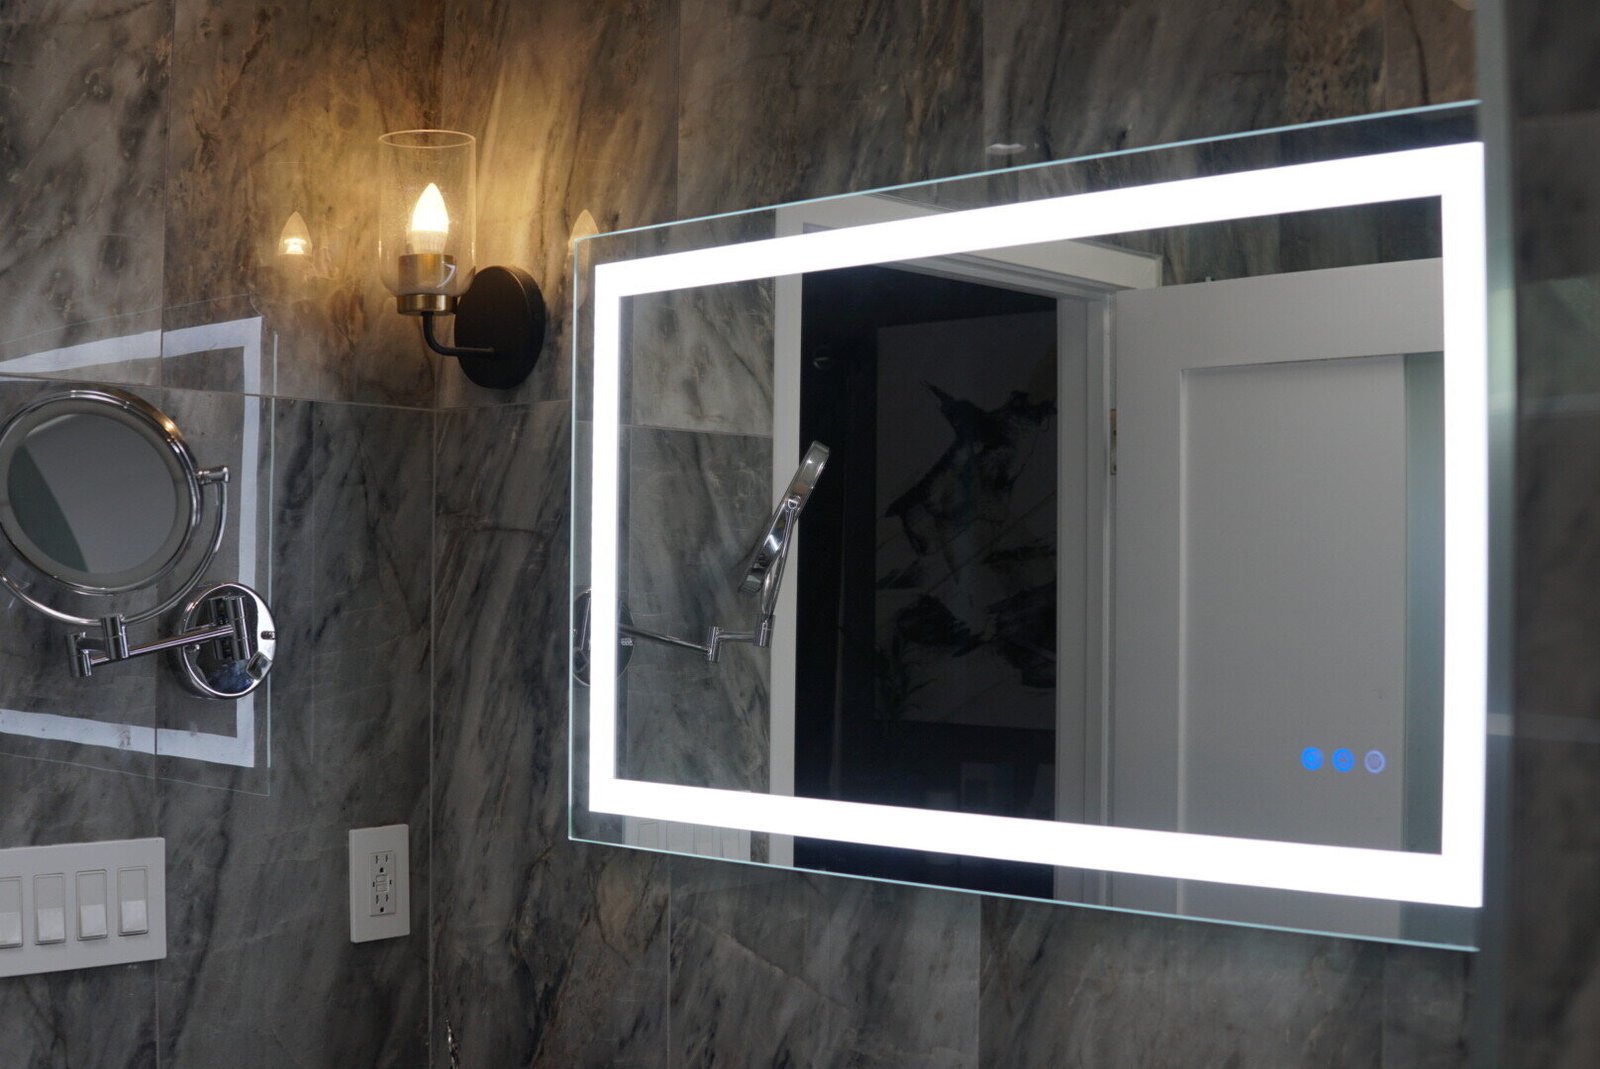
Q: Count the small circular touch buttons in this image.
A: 3